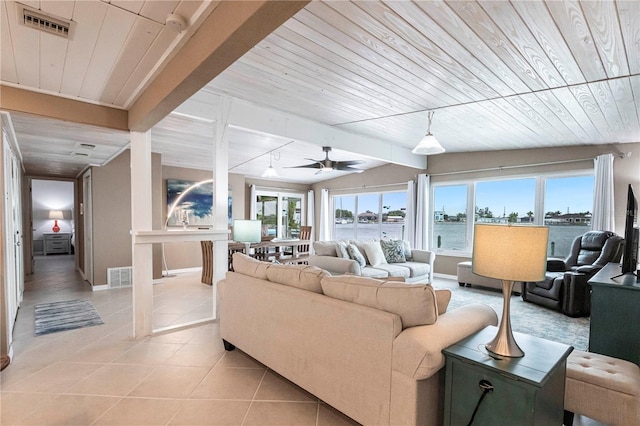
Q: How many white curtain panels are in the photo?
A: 6